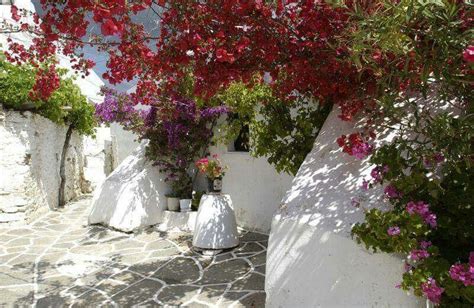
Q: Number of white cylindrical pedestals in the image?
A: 1